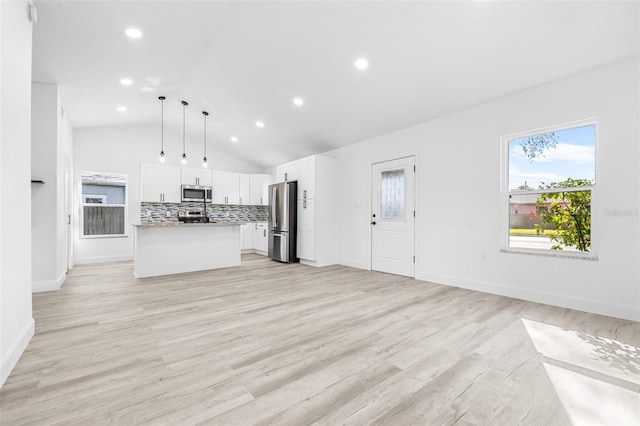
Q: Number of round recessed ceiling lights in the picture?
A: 7